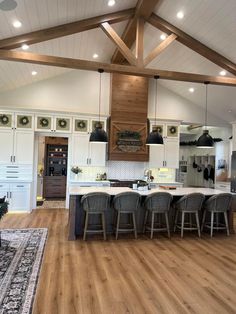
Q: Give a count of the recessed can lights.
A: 9